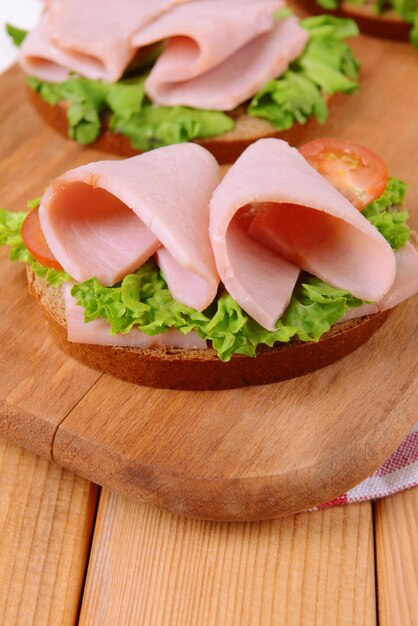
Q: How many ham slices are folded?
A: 4